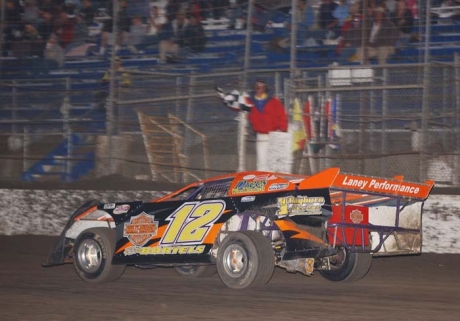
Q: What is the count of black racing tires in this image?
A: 4